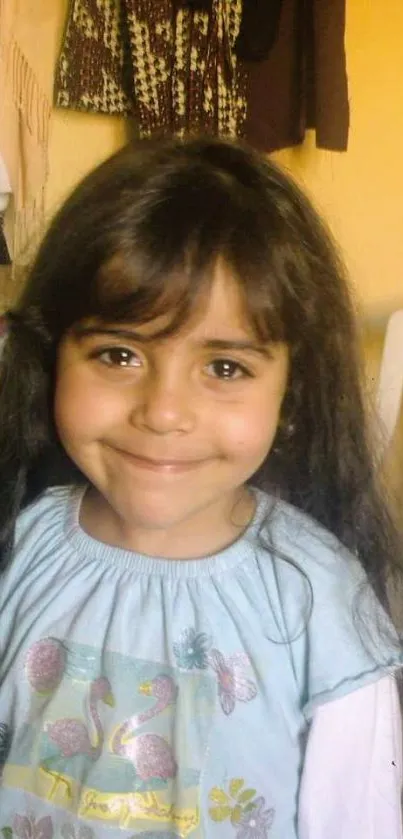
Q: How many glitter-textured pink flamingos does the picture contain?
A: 2